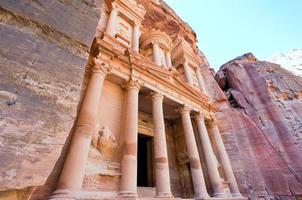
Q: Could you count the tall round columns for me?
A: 6